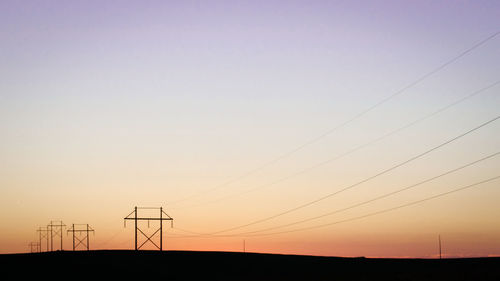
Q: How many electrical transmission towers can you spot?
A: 5